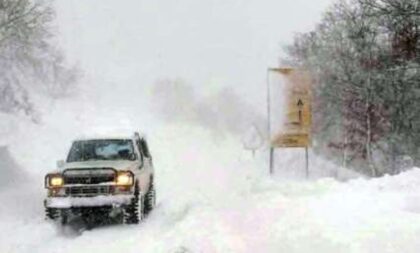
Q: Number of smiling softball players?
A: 0